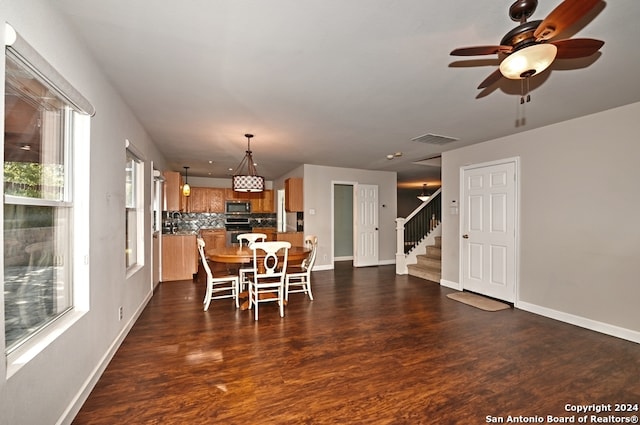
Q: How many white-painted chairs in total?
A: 4